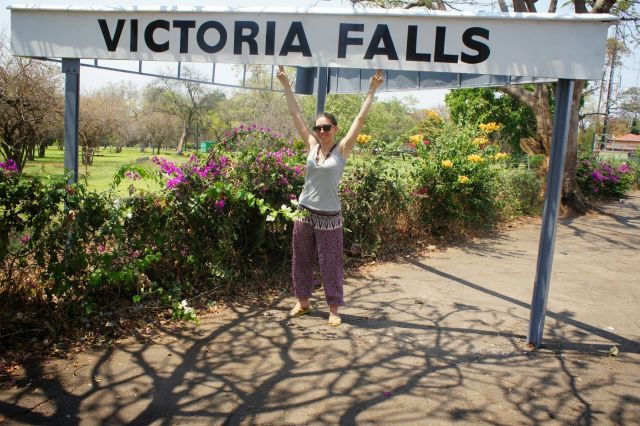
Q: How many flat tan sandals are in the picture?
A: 2